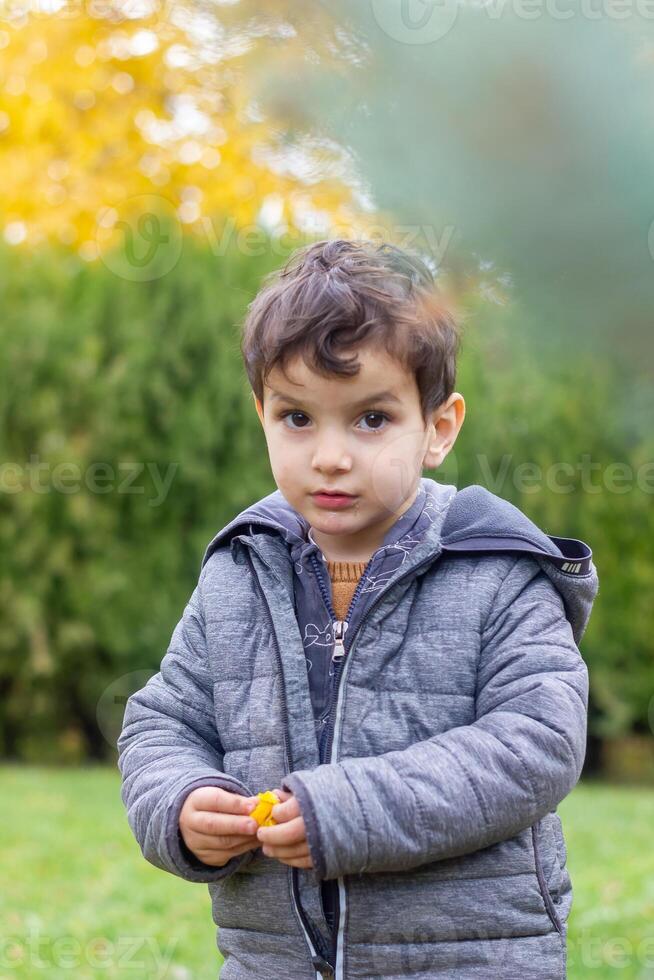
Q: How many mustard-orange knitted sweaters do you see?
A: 1